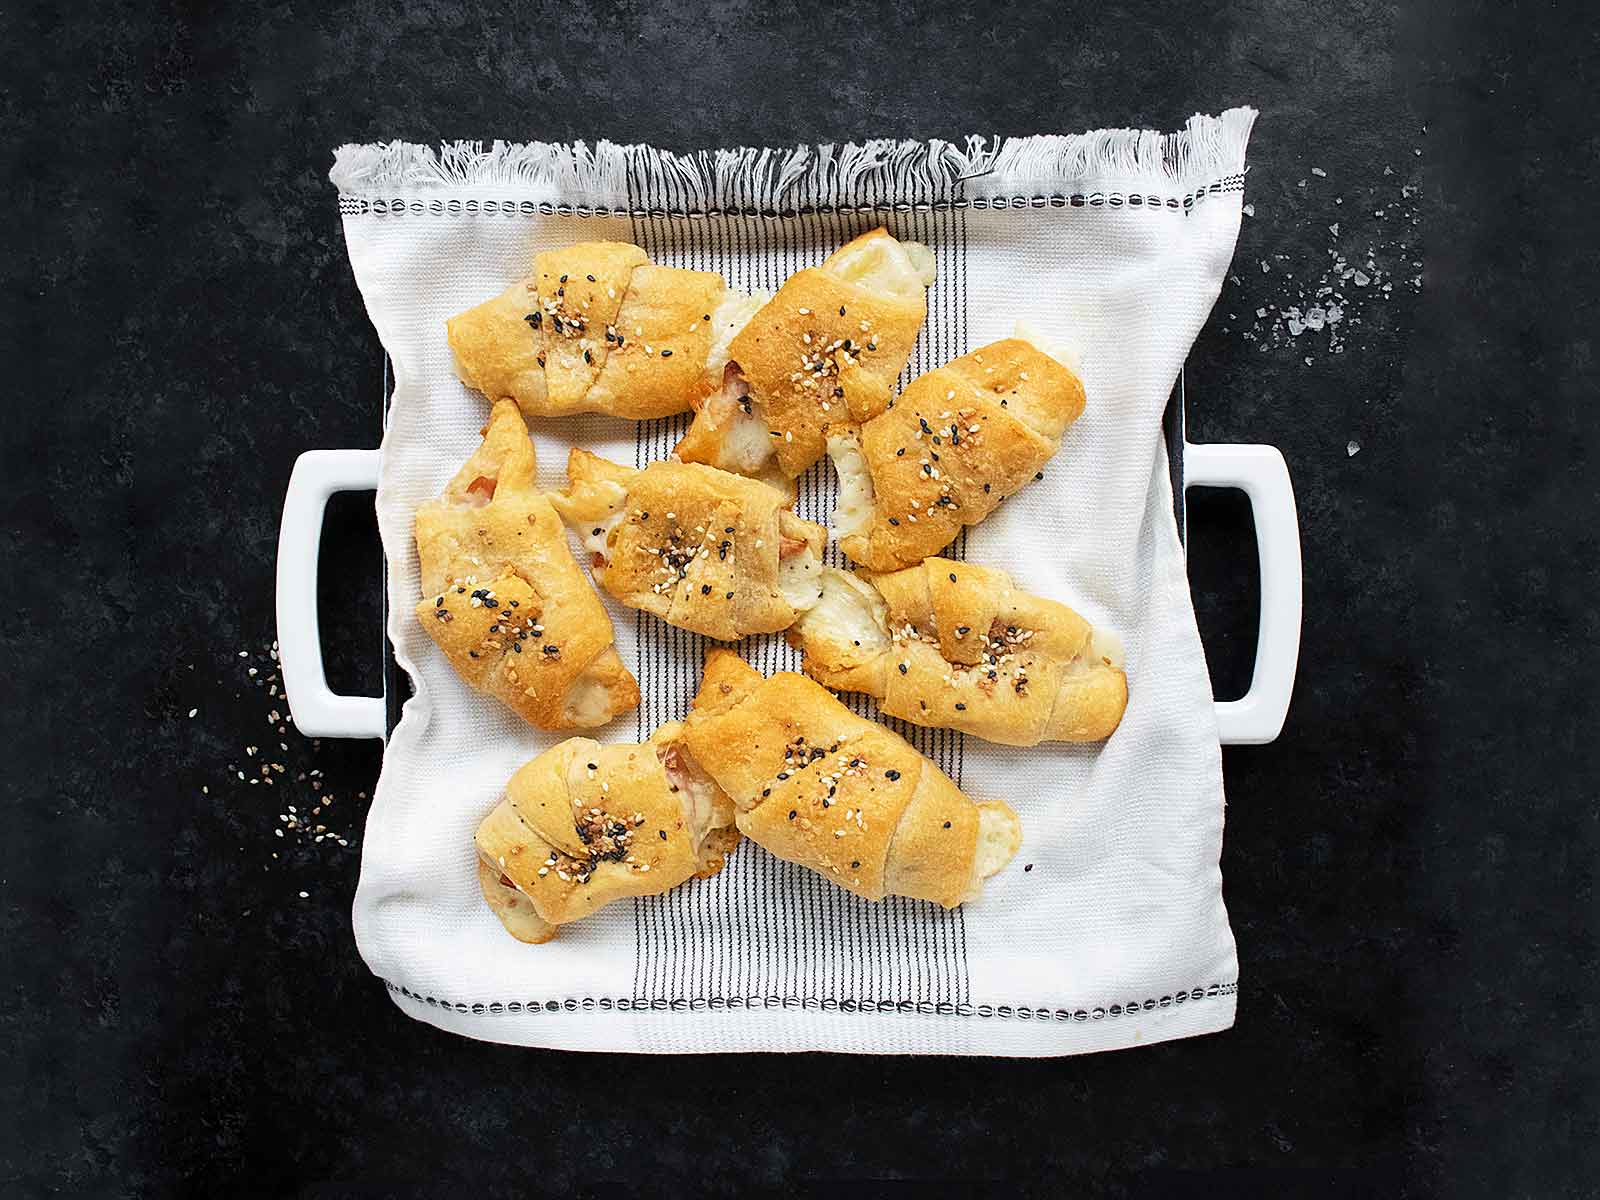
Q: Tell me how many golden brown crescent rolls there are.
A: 8